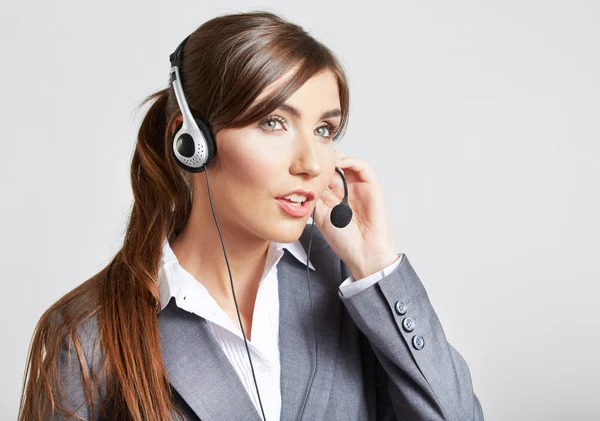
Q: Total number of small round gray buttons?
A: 3